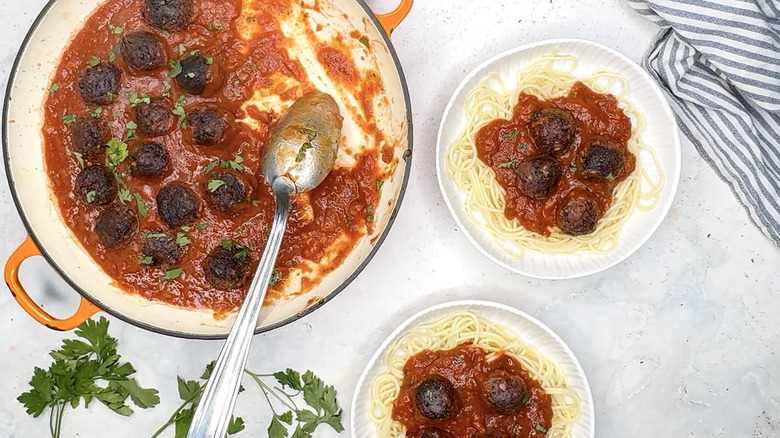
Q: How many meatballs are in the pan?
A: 14